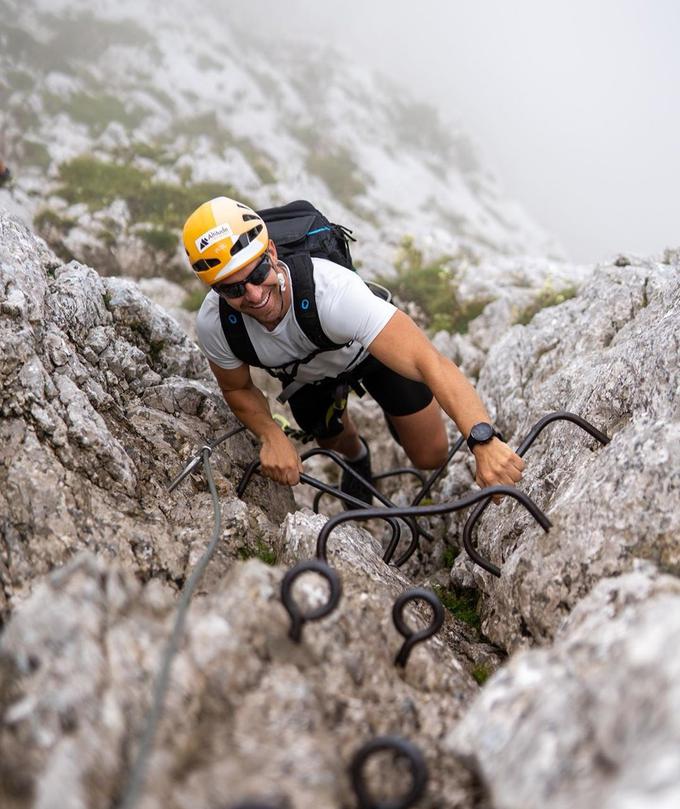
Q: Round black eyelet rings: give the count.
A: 3